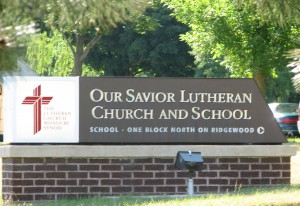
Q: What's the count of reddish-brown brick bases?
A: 1